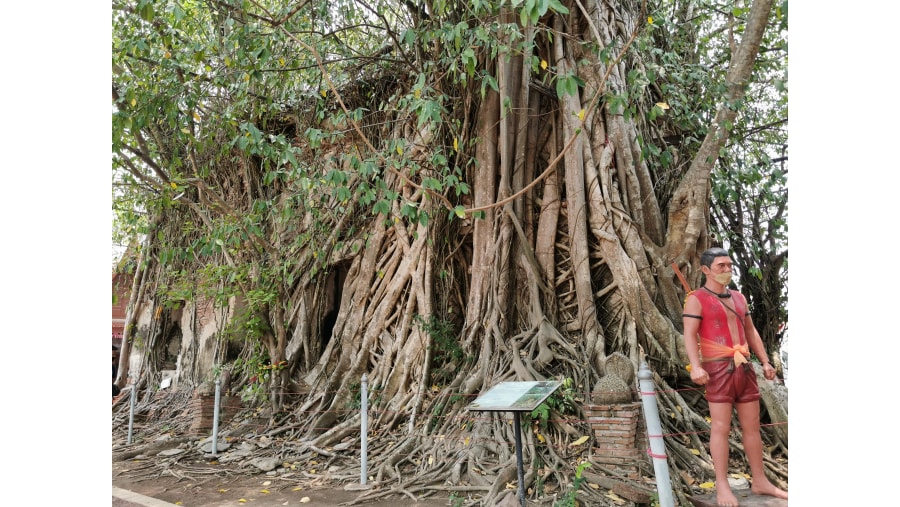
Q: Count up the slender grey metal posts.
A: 4